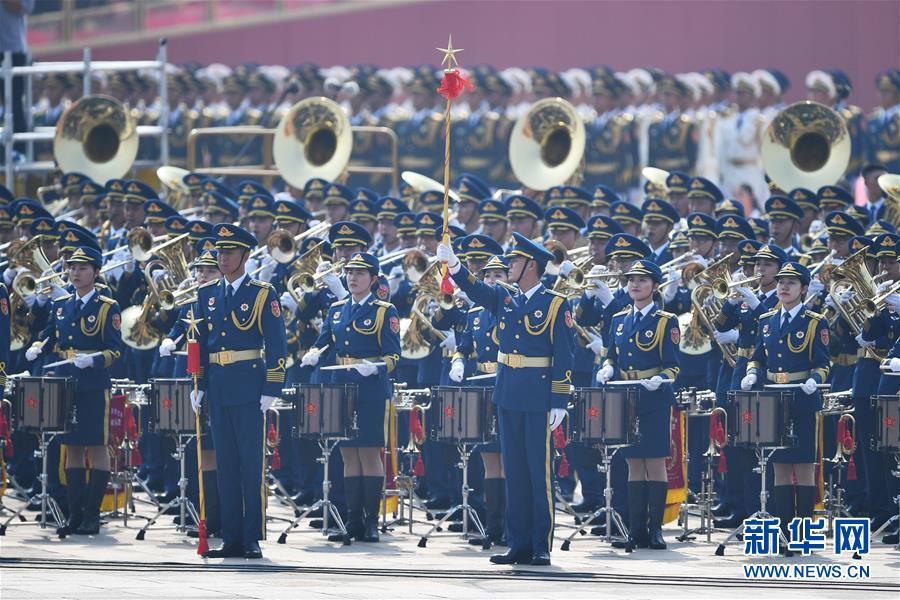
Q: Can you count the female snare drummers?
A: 6